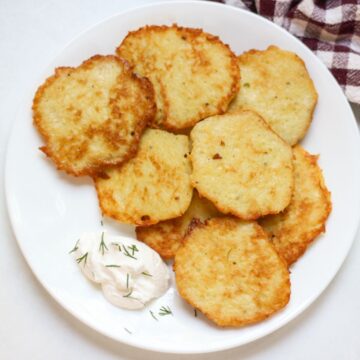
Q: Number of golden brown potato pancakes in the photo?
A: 8